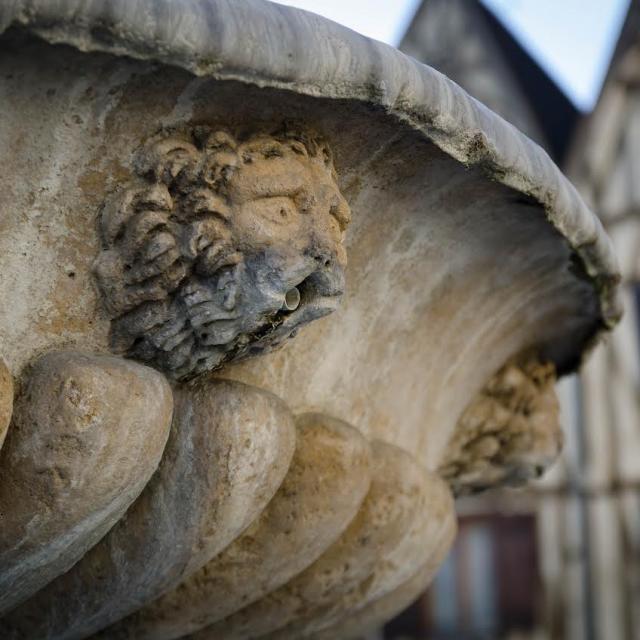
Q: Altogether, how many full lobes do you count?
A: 4